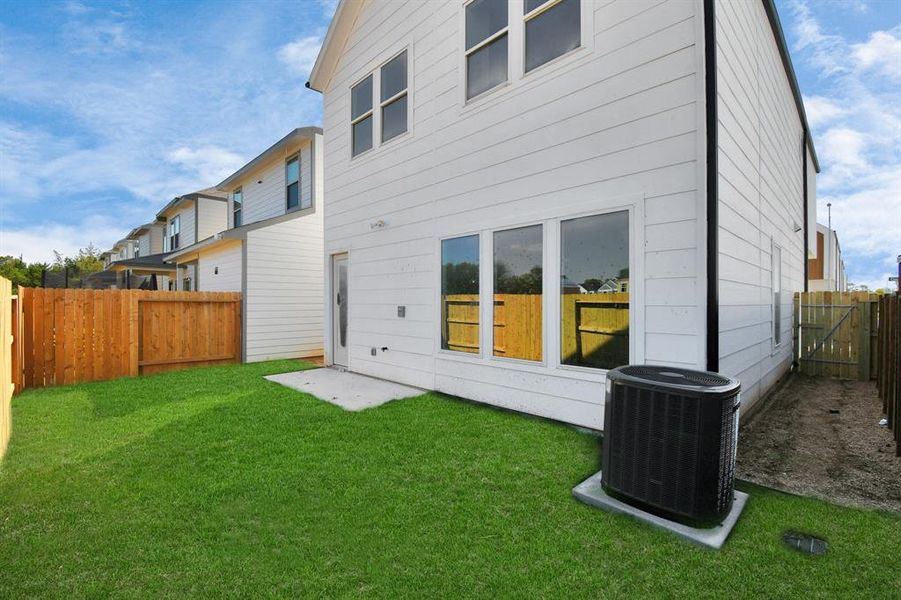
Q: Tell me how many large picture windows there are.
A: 3